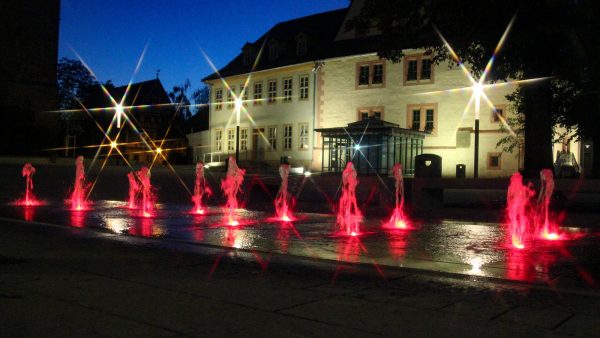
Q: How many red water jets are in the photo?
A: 11